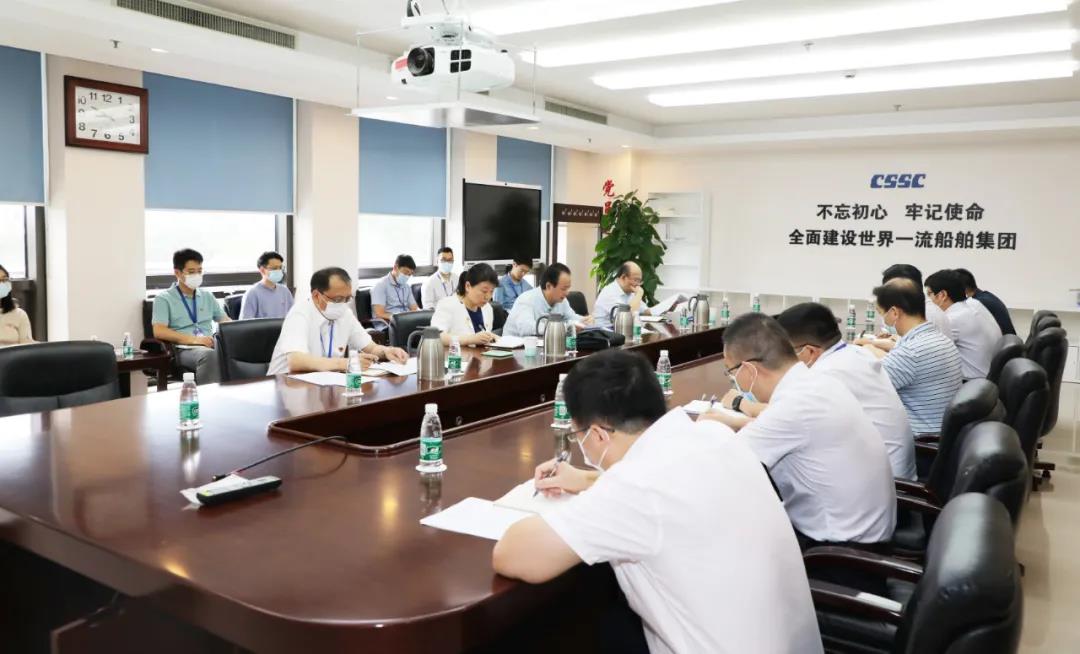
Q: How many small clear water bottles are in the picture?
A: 14